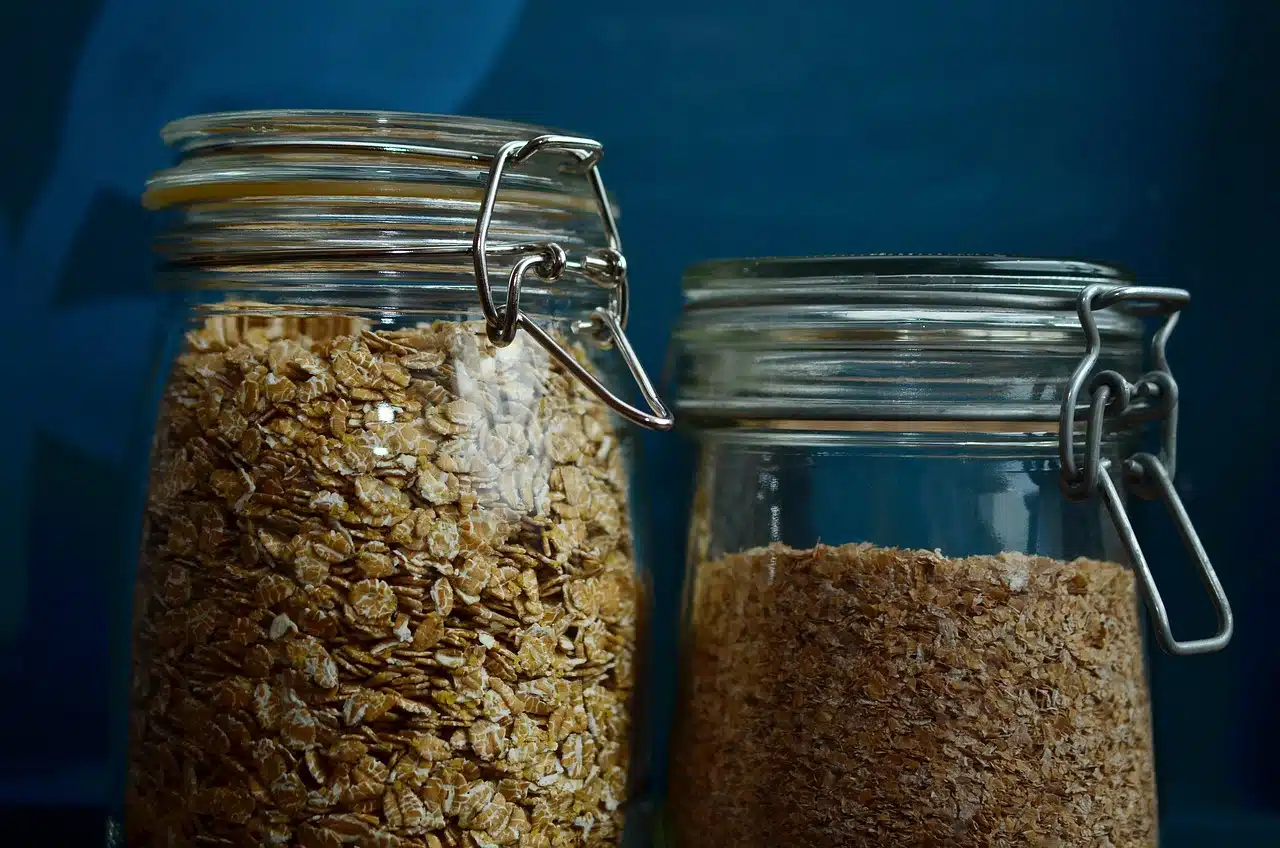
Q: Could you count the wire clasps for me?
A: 2